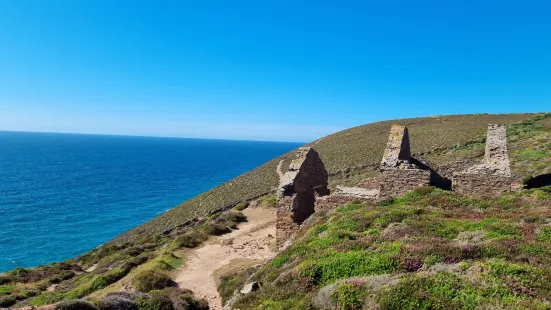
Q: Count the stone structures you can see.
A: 3